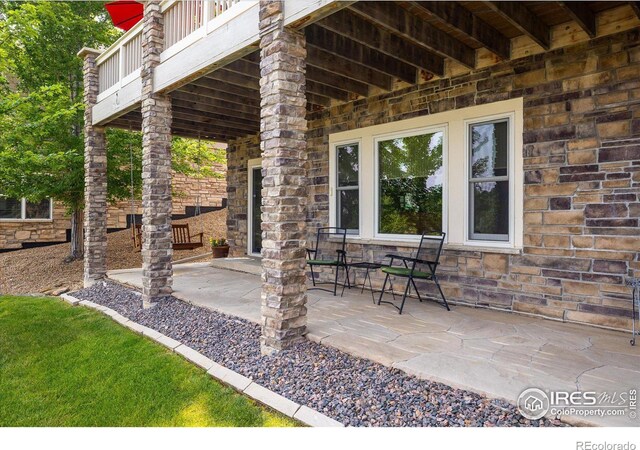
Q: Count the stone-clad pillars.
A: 3